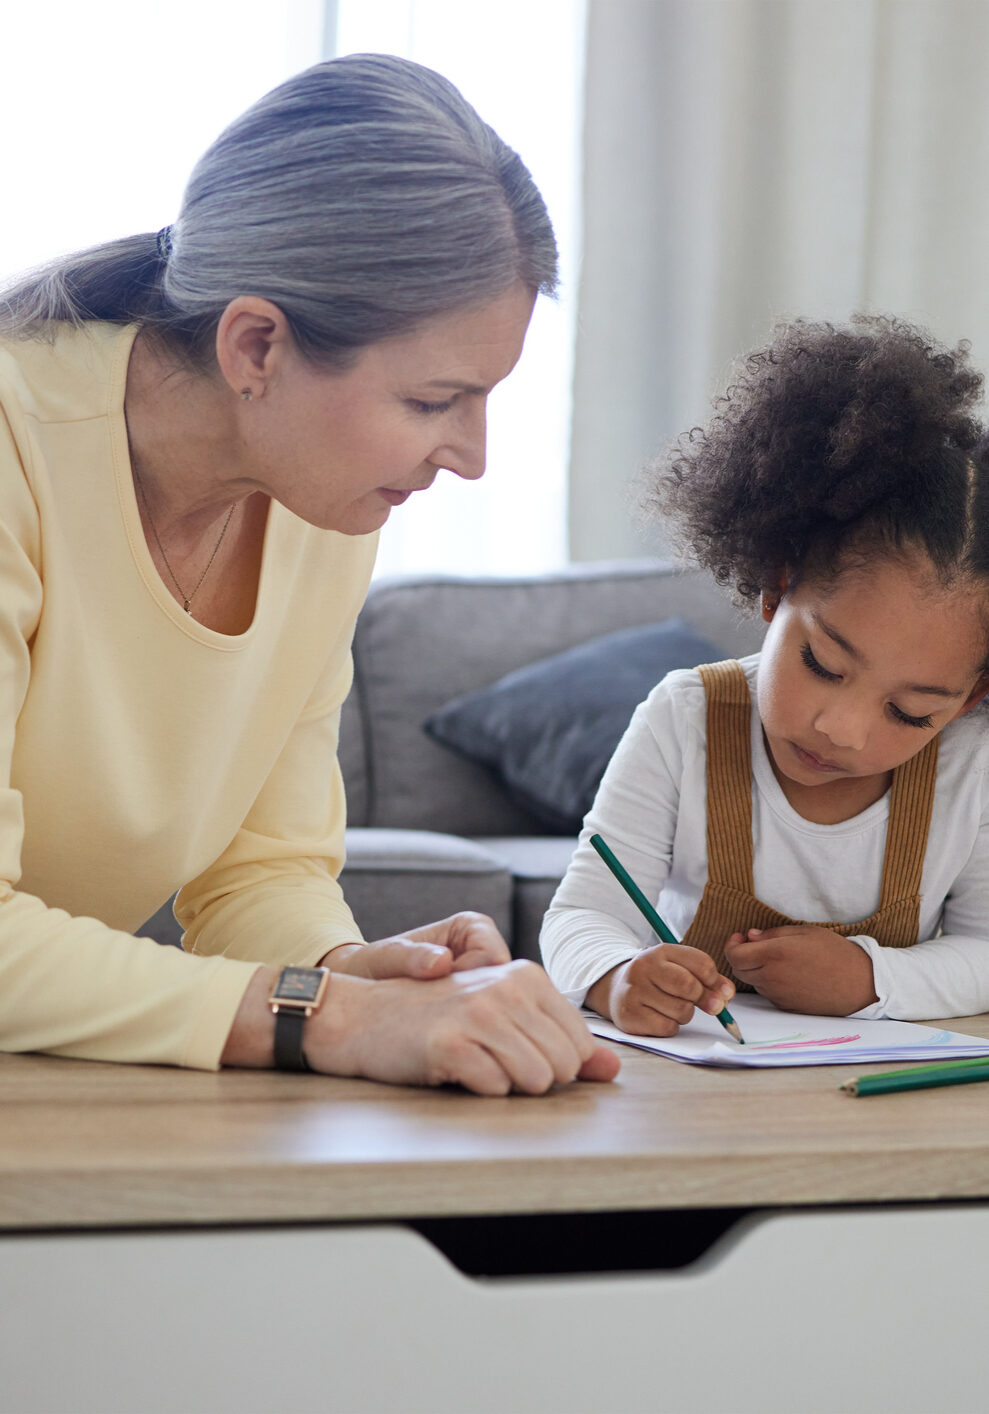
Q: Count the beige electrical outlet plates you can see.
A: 0